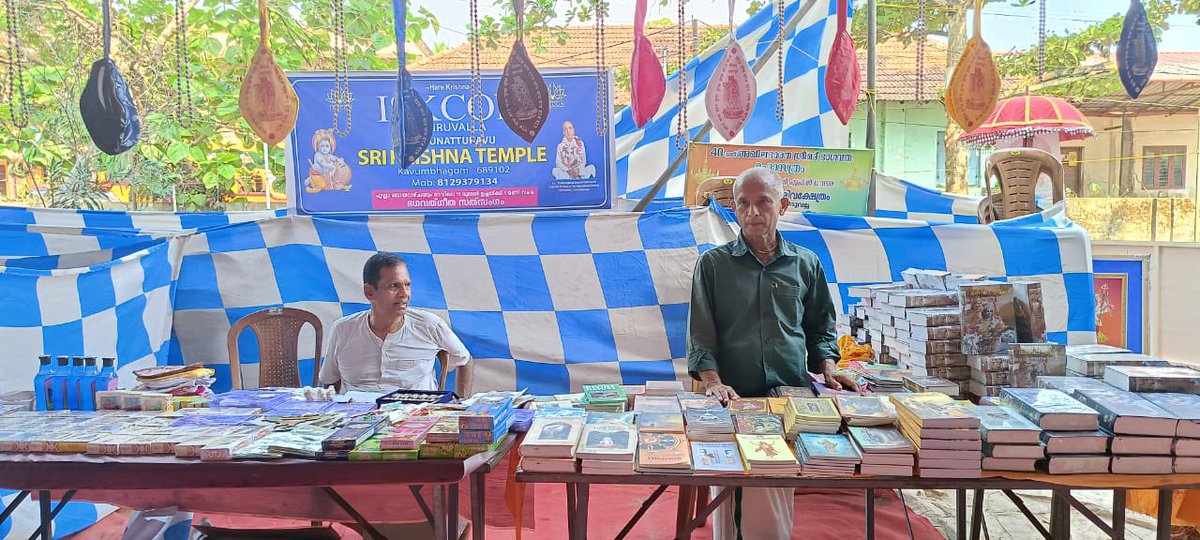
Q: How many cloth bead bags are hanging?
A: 9